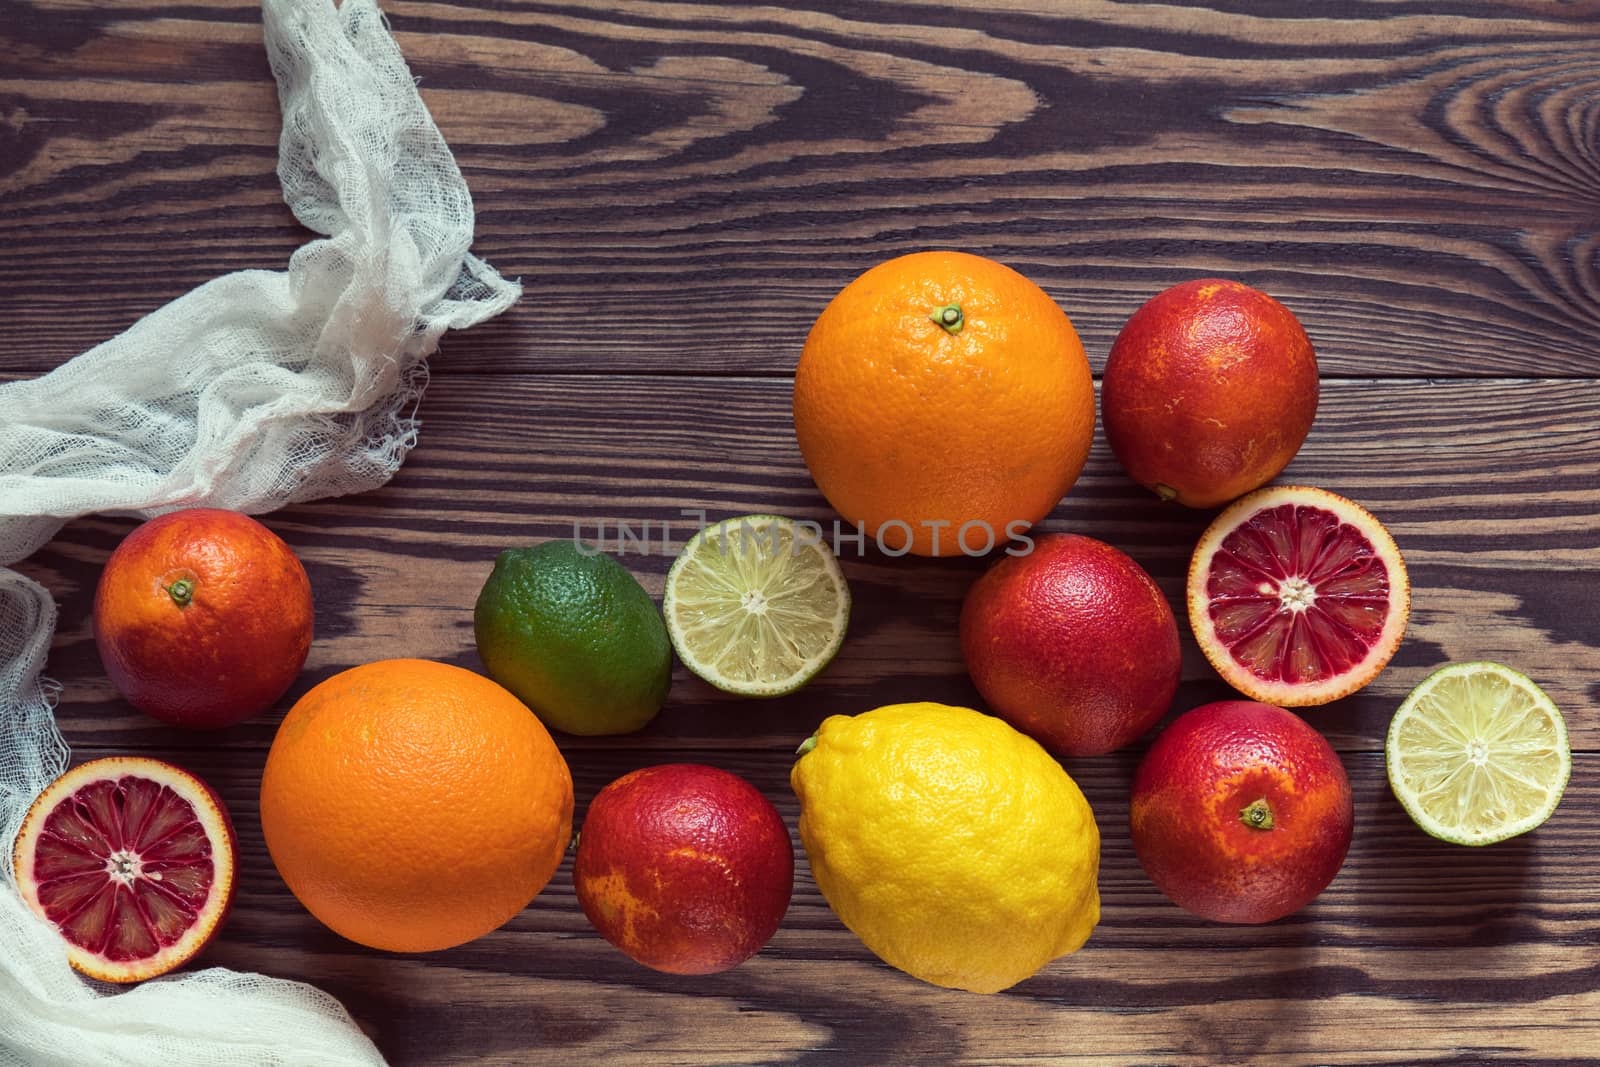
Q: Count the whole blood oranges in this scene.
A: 5